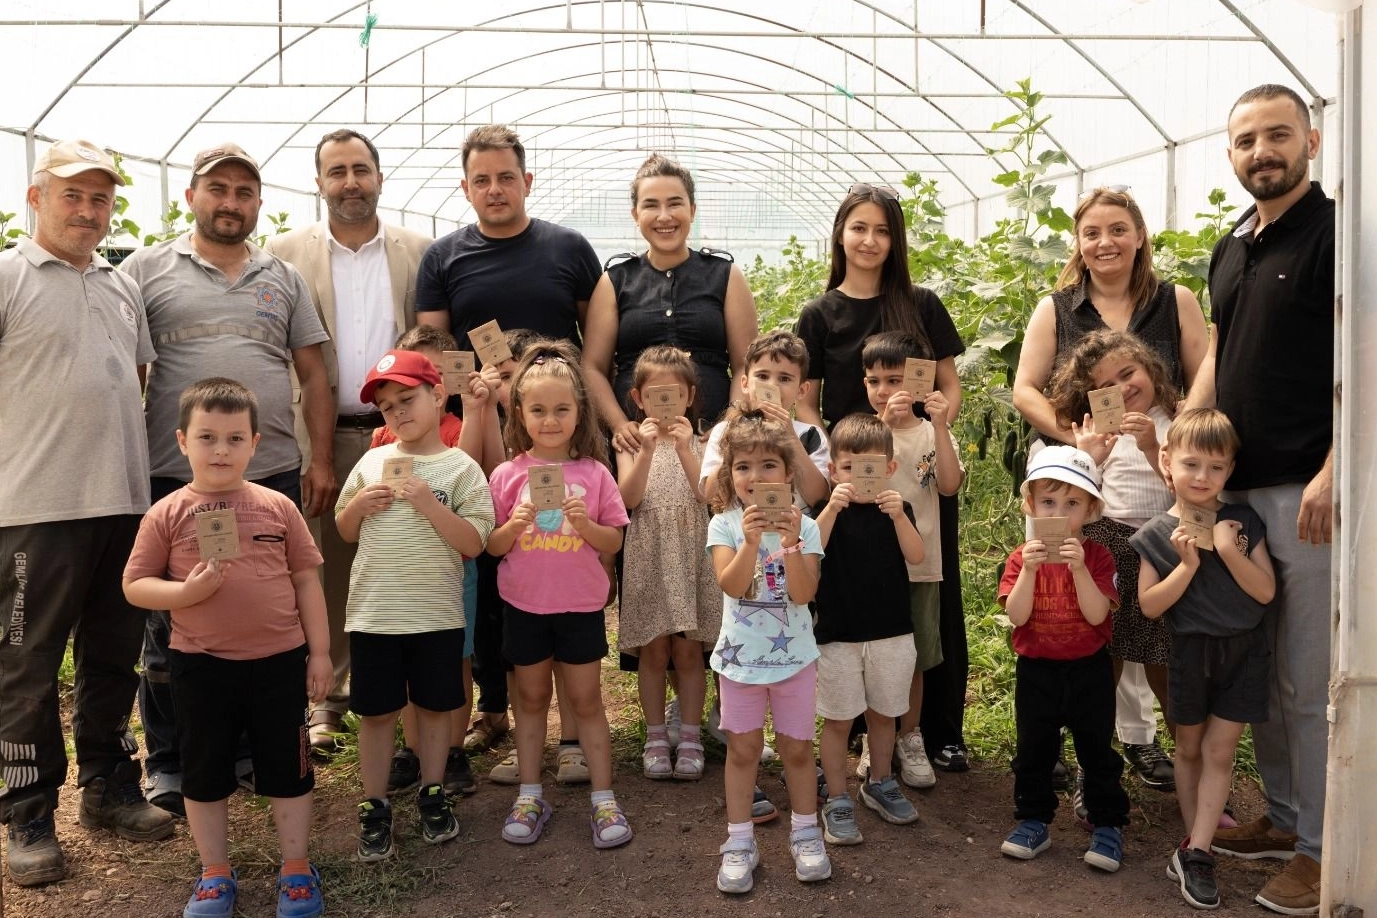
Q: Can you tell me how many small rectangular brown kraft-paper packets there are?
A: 13